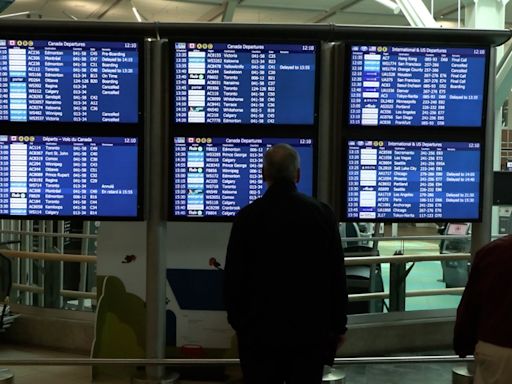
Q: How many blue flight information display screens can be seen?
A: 6